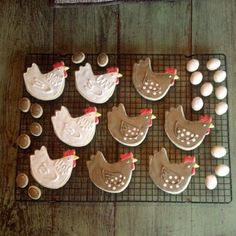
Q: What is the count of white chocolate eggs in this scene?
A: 11